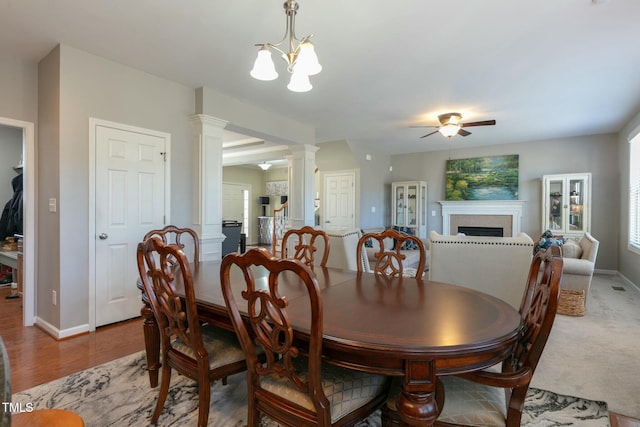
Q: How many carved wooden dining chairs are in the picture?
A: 6